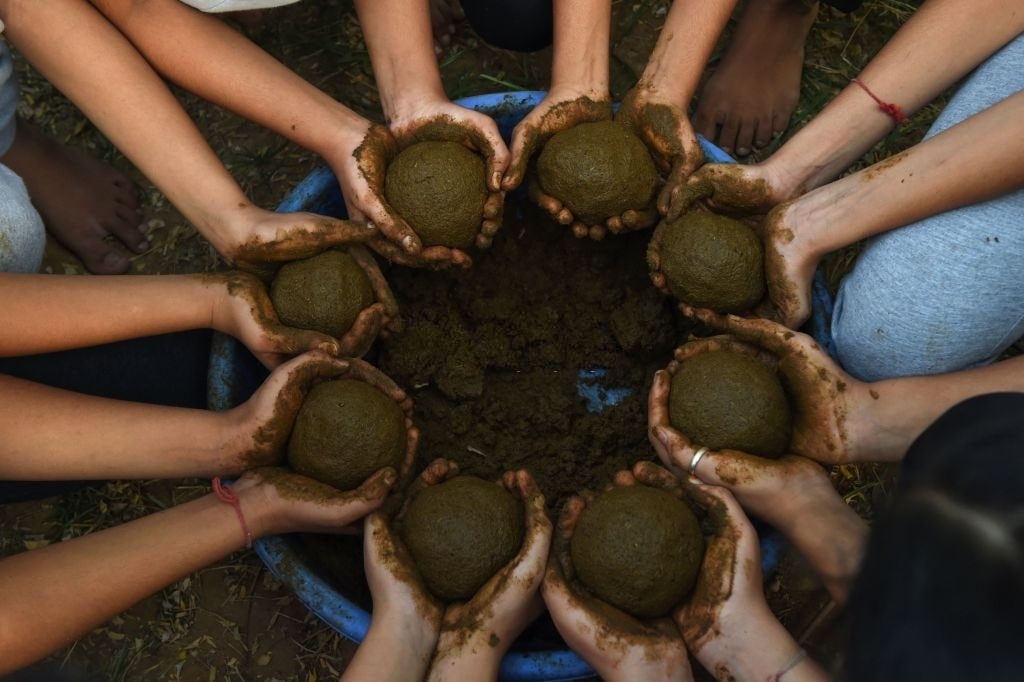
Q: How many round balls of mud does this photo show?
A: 8